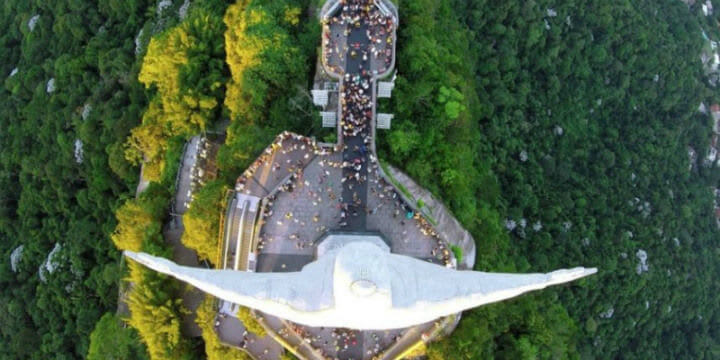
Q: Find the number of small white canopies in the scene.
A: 4